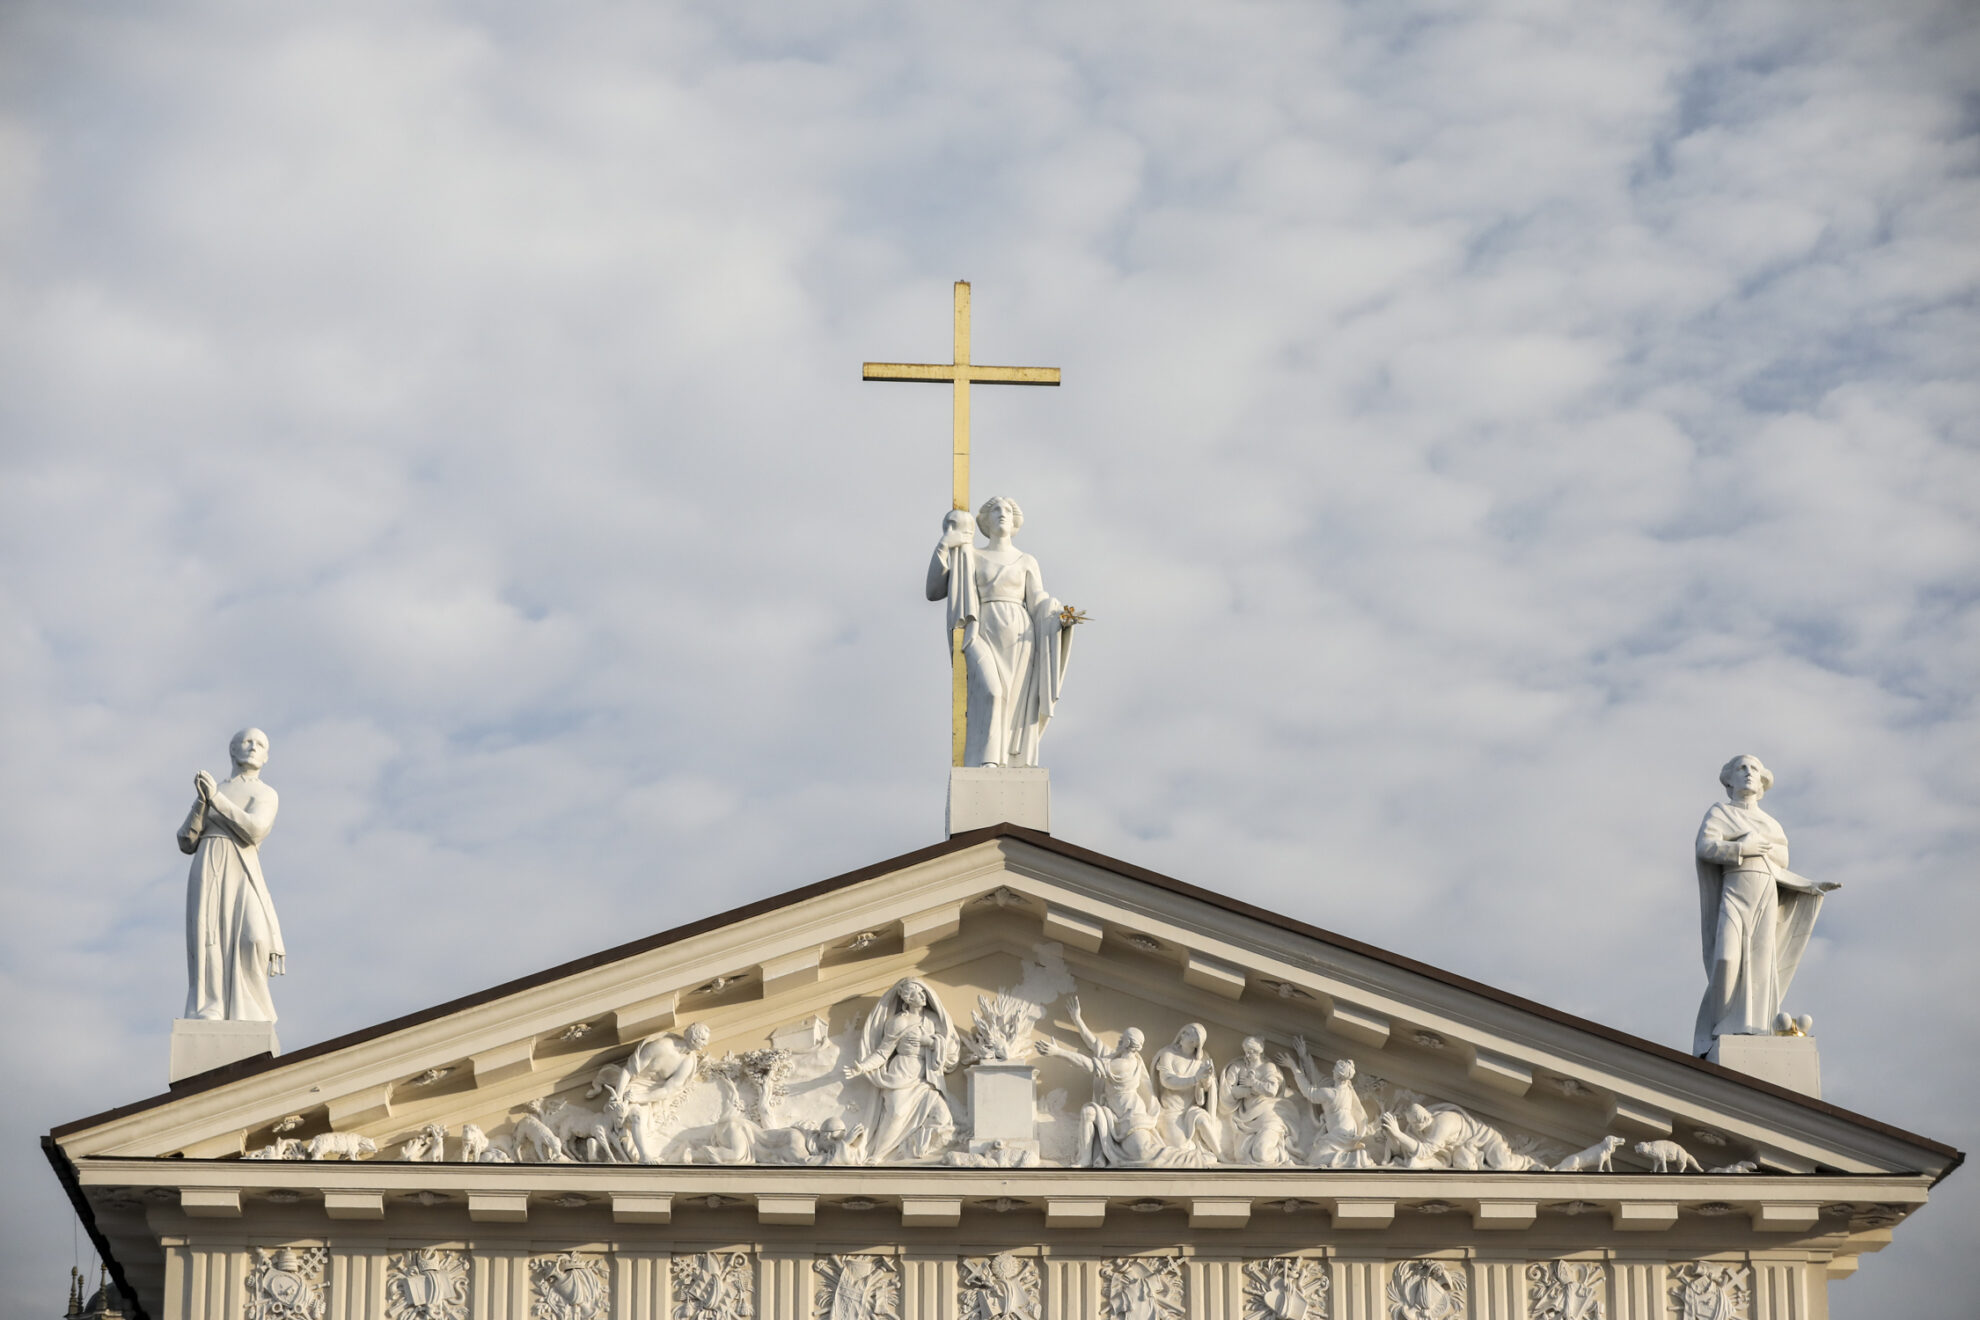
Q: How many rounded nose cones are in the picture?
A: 0